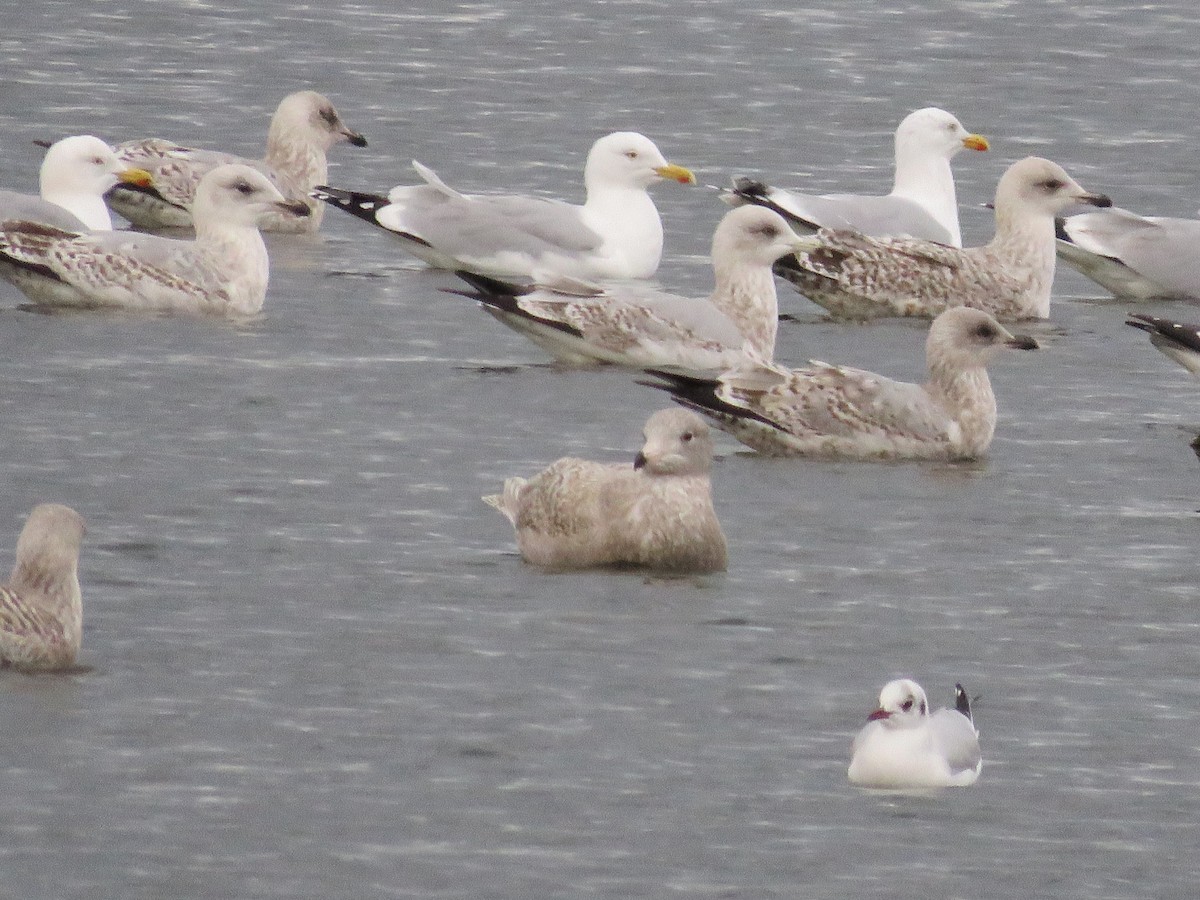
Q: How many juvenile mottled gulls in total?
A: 7